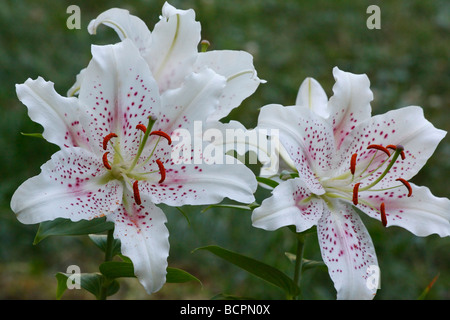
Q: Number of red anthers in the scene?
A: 12